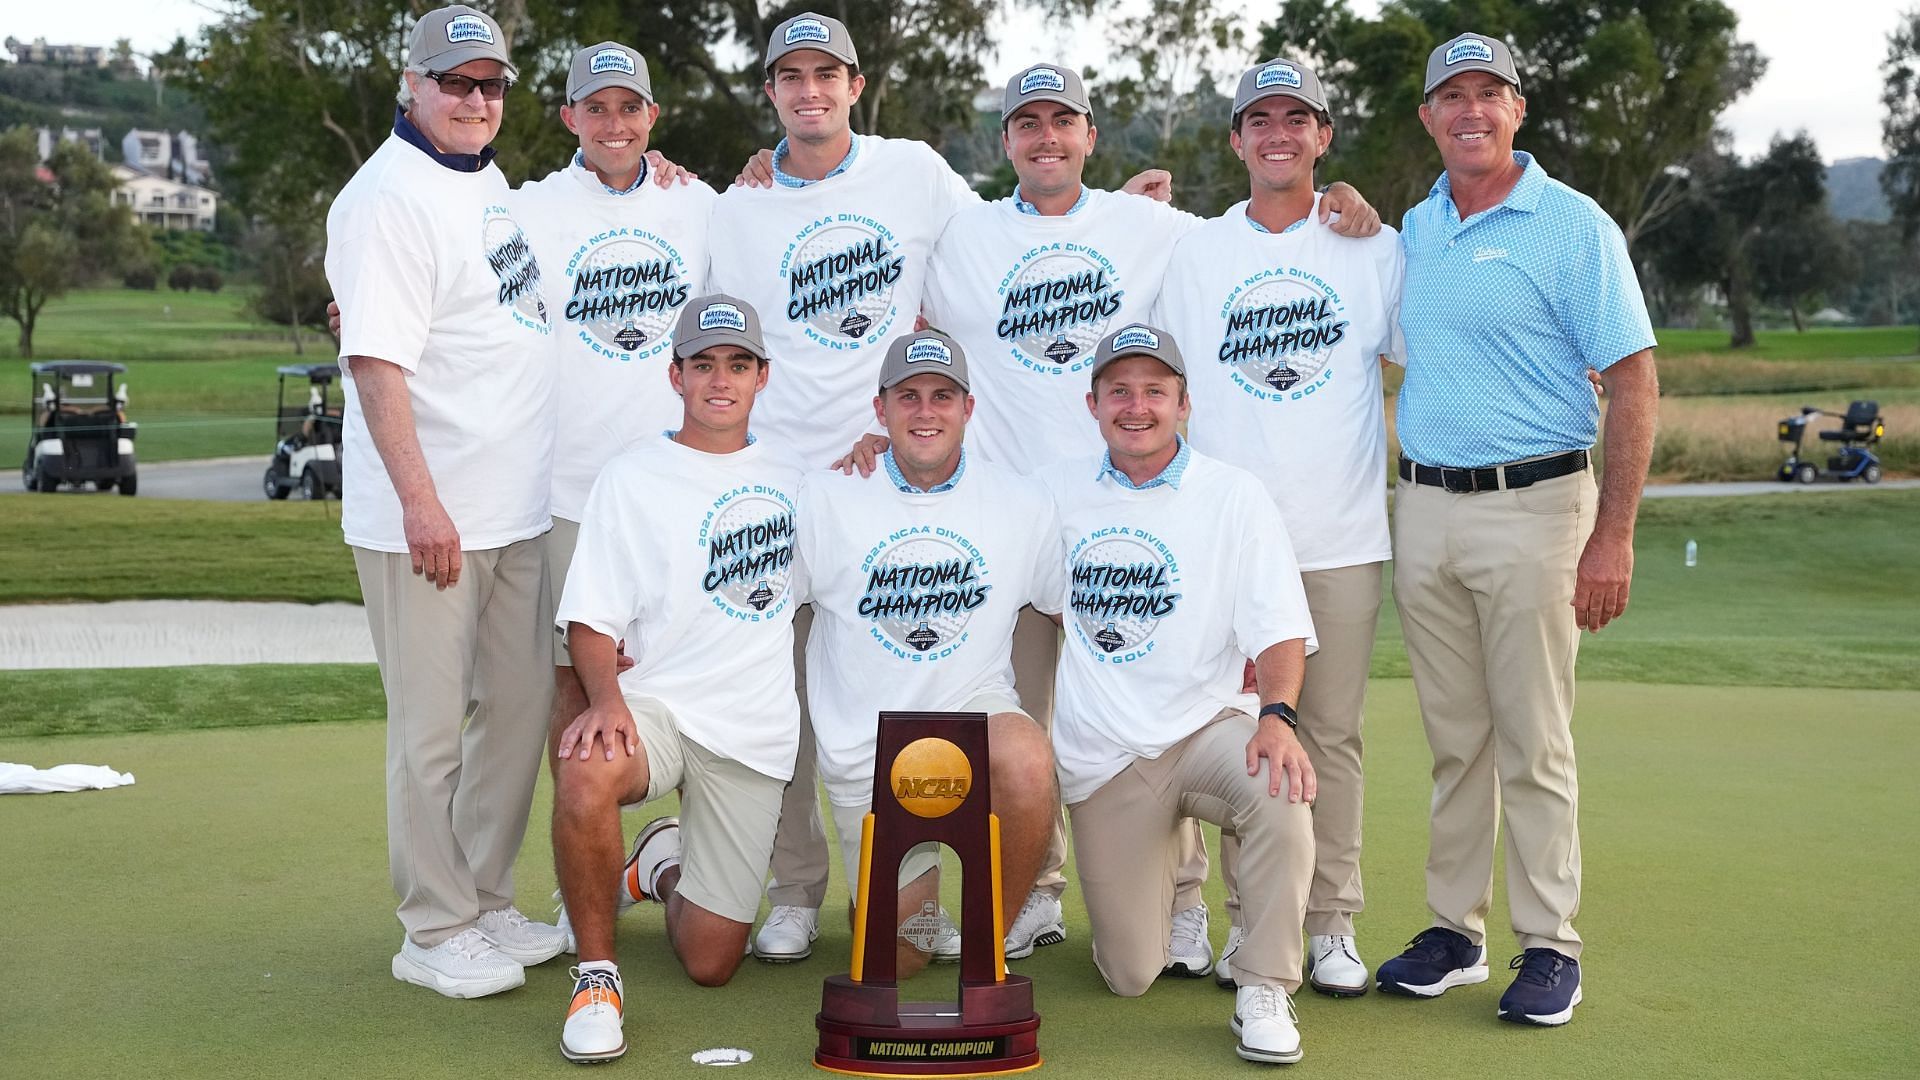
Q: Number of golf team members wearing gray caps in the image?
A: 9